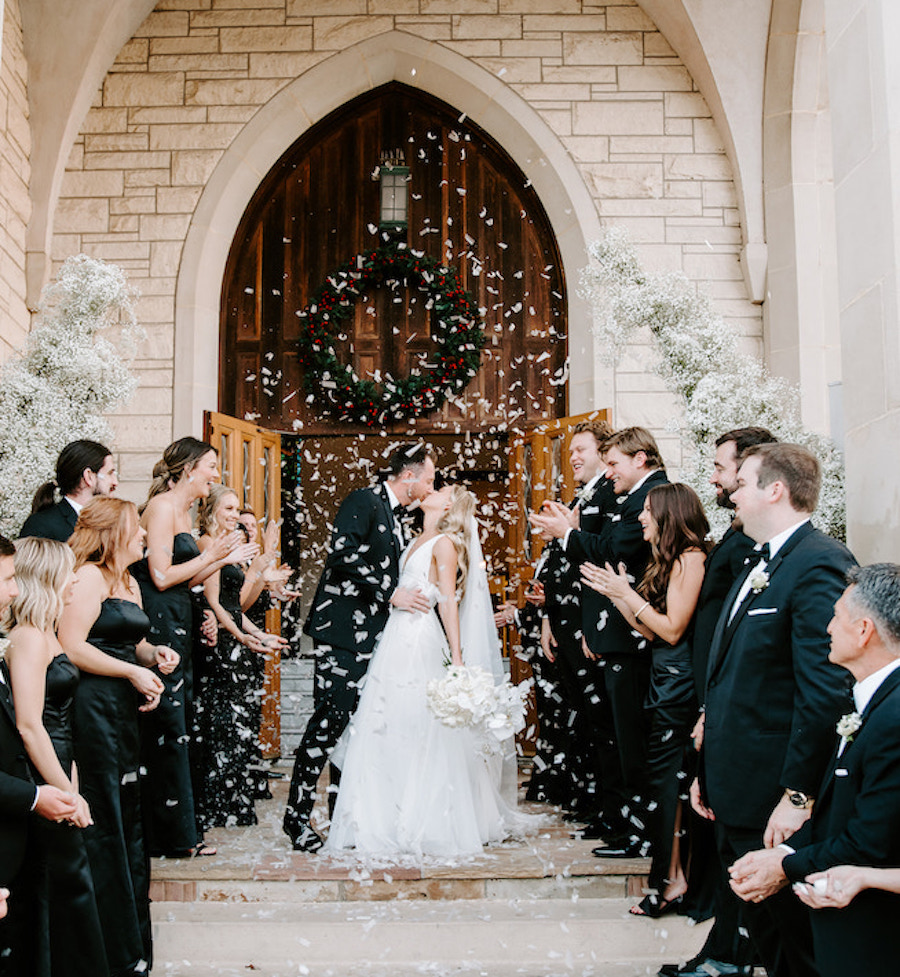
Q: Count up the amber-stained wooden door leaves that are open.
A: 2